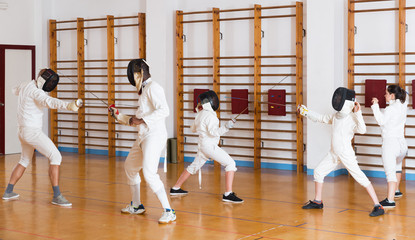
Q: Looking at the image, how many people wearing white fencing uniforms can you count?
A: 5